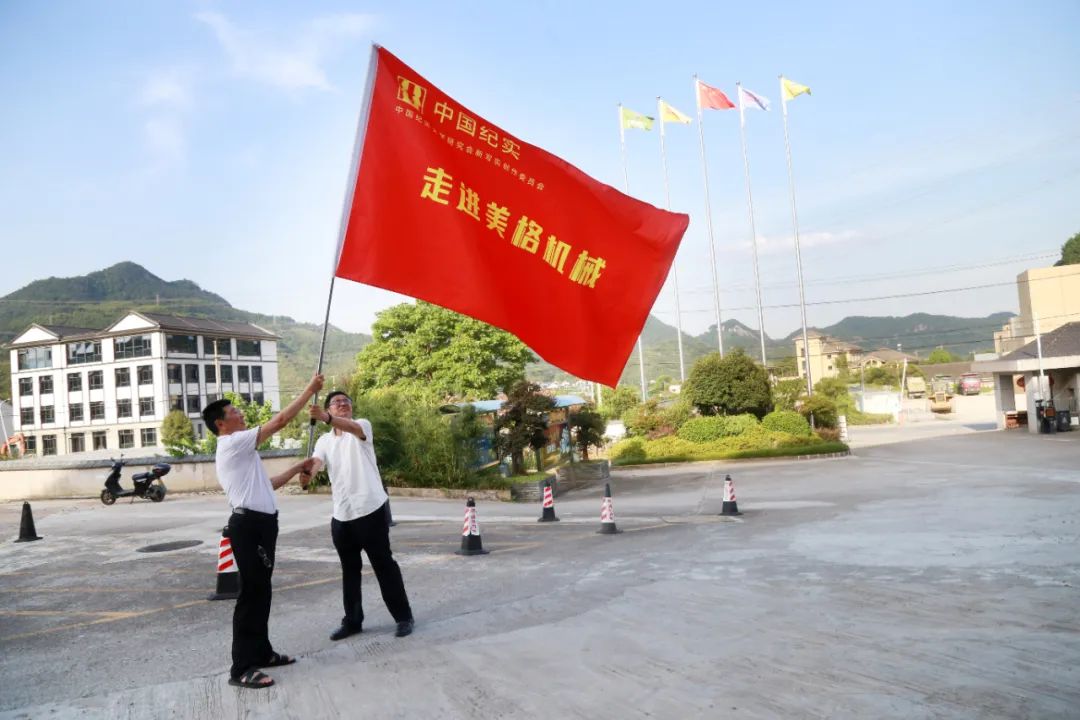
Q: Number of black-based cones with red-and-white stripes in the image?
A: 5